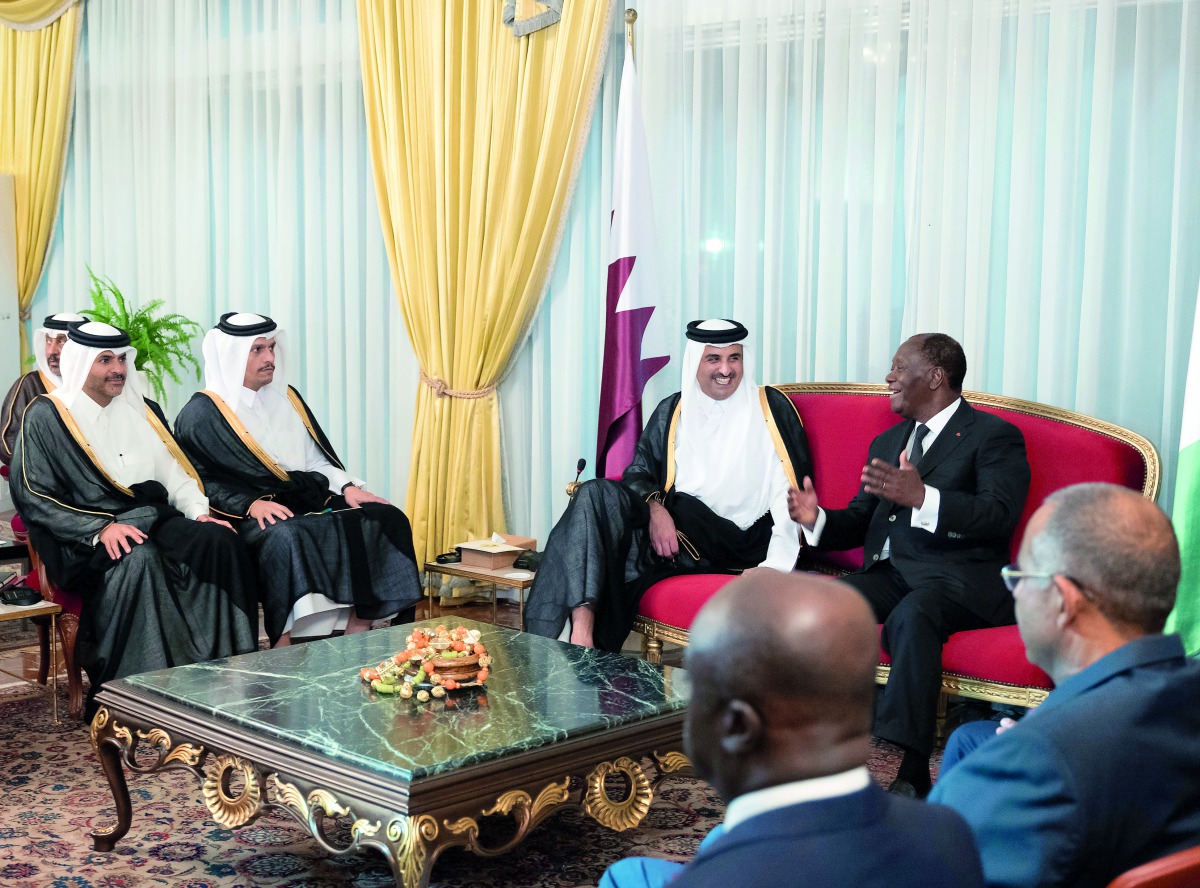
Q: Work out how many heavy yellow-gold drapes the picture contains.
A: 2